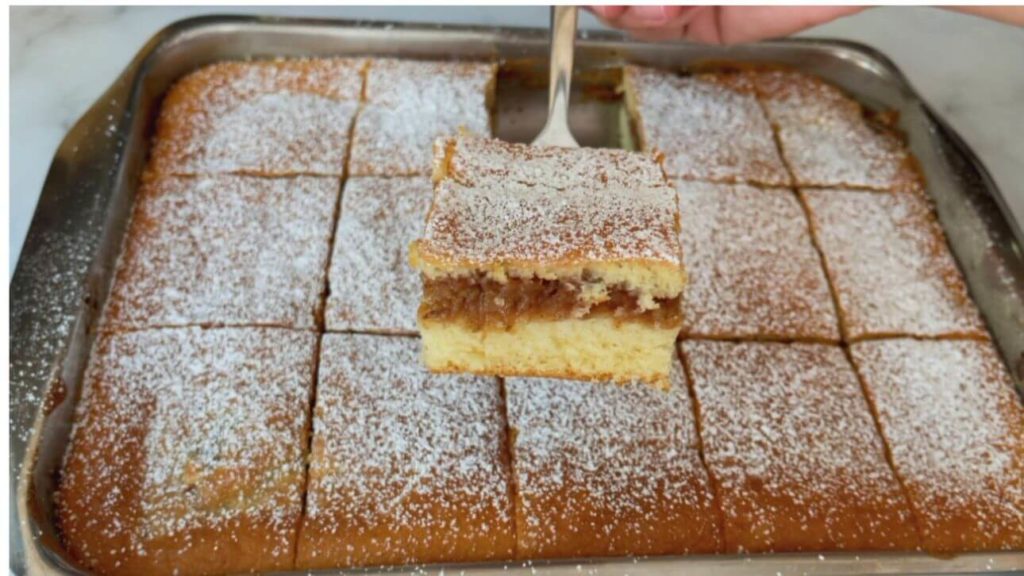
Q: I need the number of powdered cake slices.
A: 14